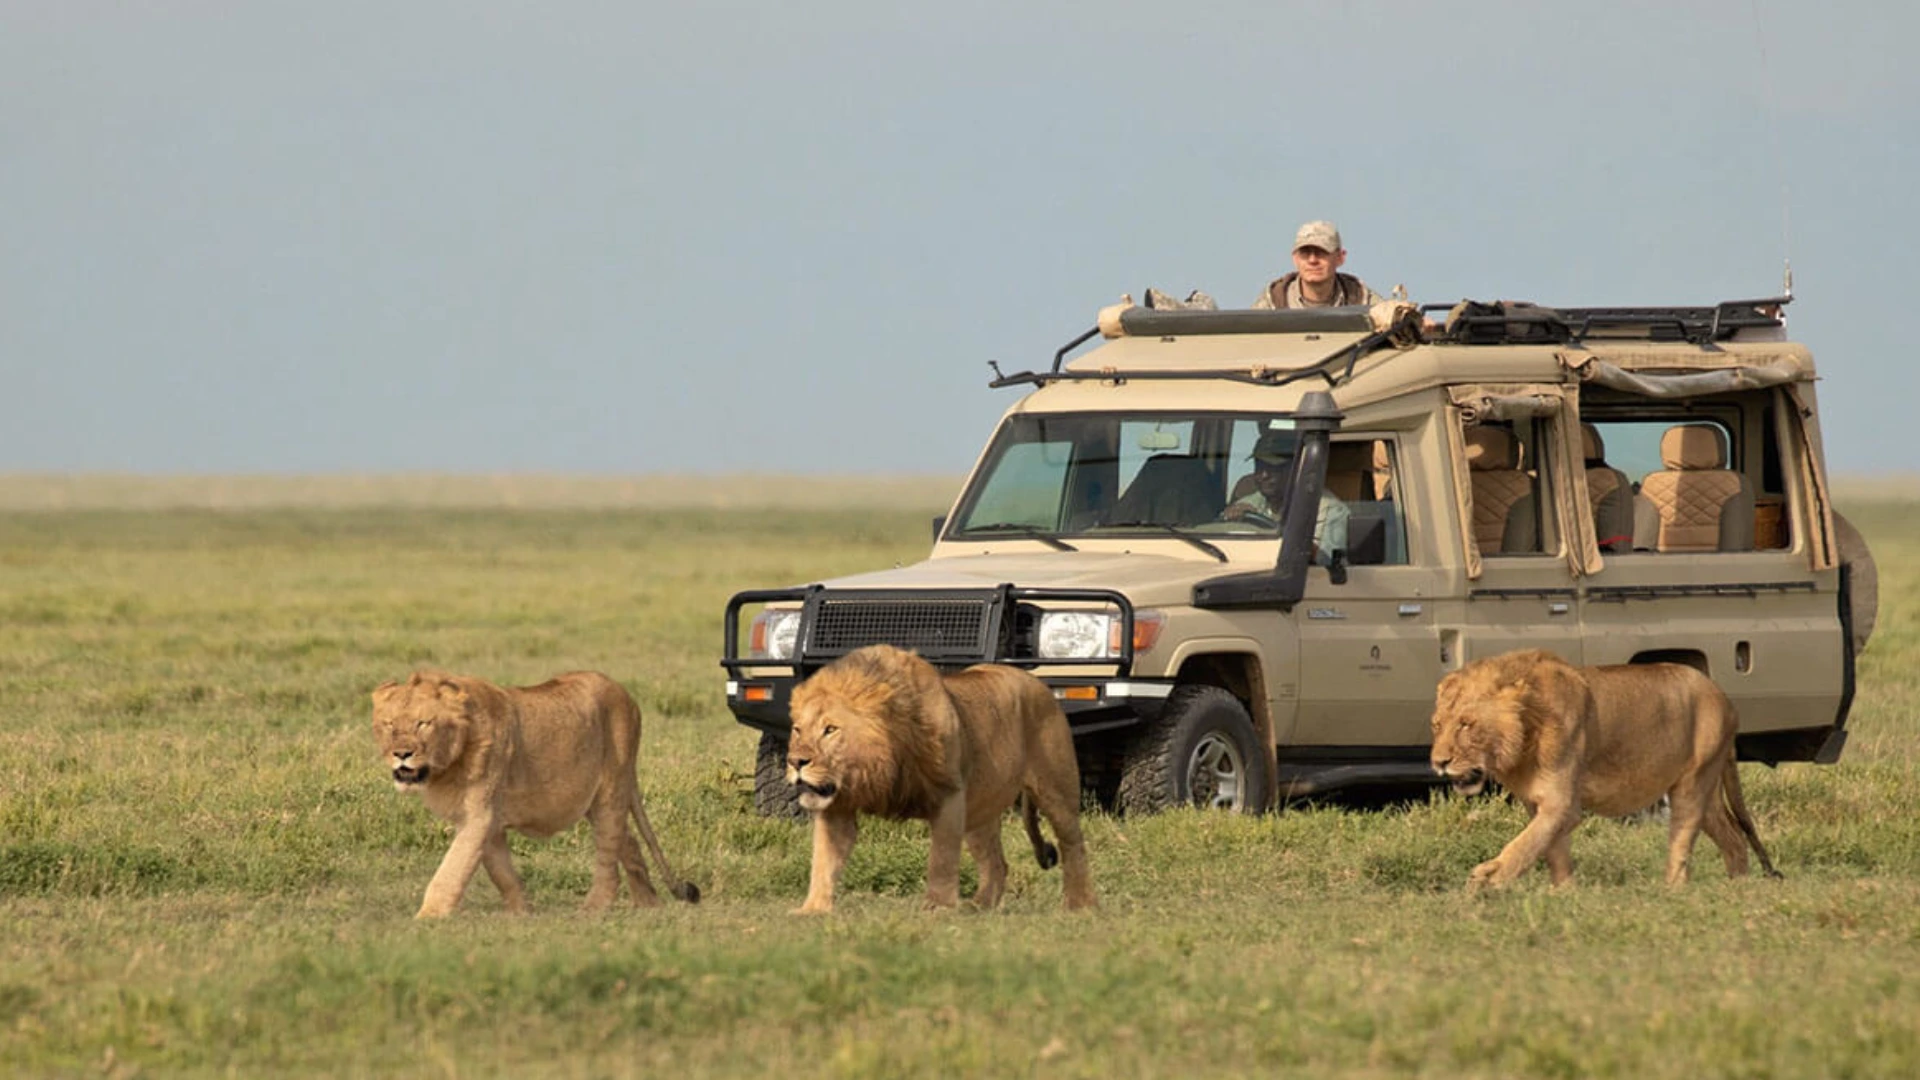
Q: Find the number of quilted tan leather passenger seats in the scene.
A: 3